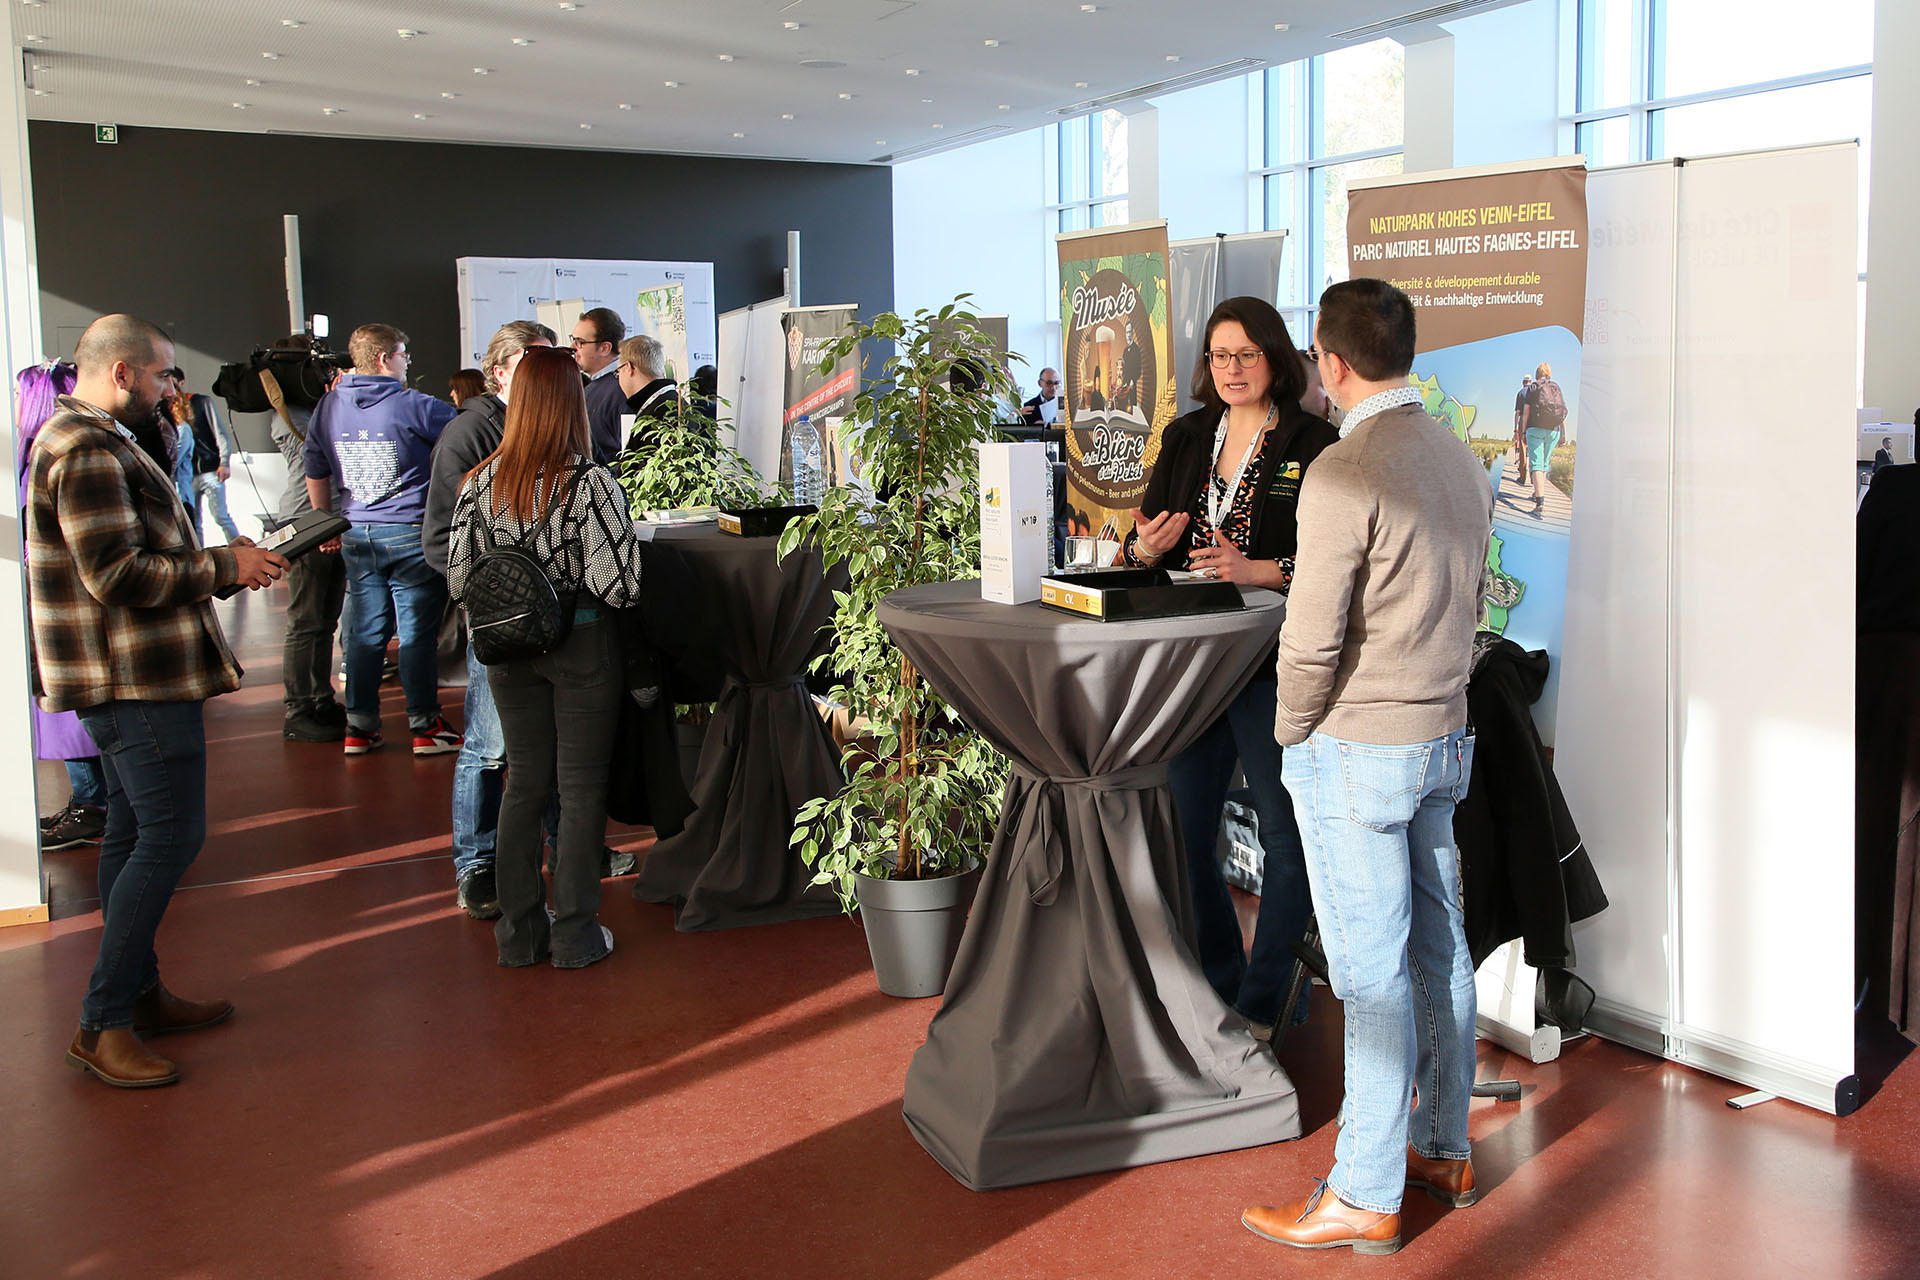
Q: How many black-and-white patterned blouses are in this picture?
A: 1